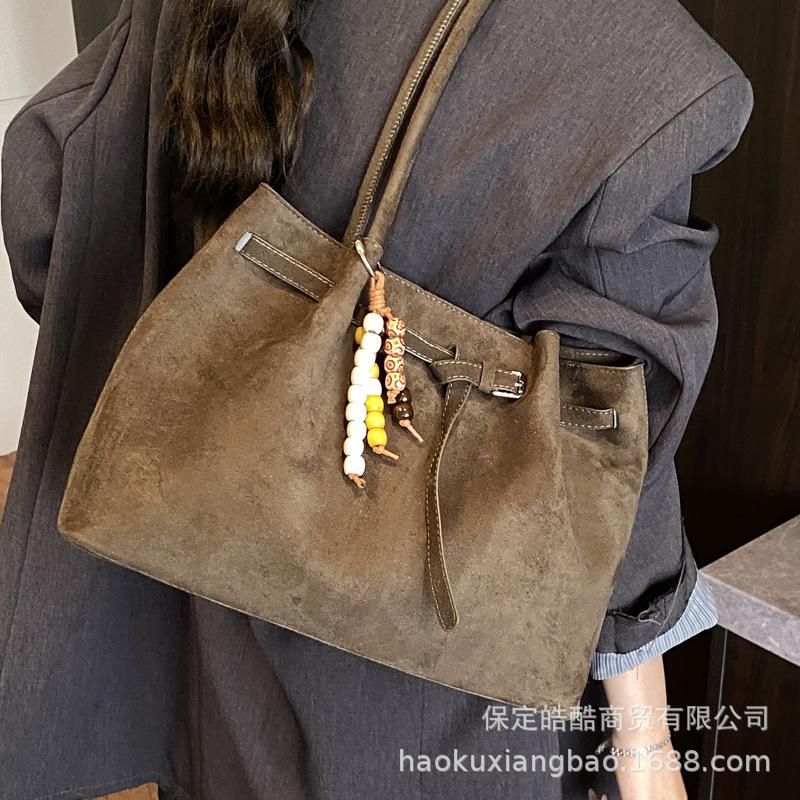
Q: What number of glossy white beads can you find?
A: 10